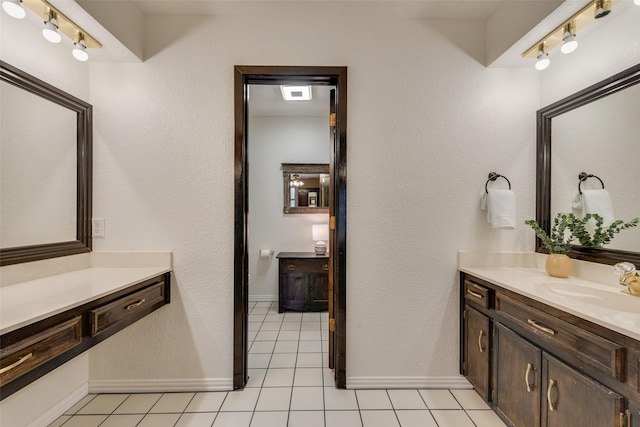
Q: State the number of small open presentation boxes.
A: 0